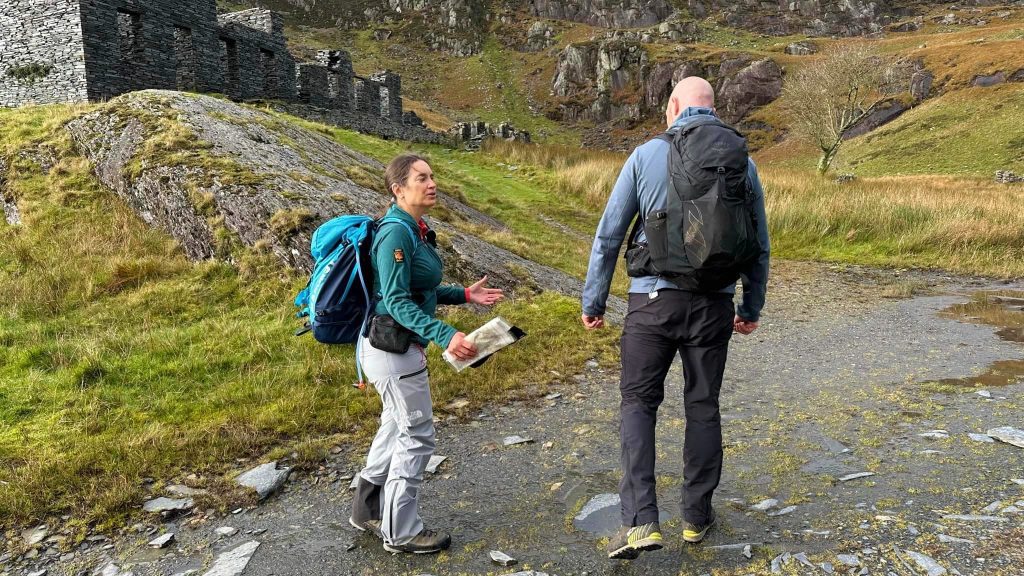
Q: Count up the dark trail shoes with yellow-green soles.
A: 2